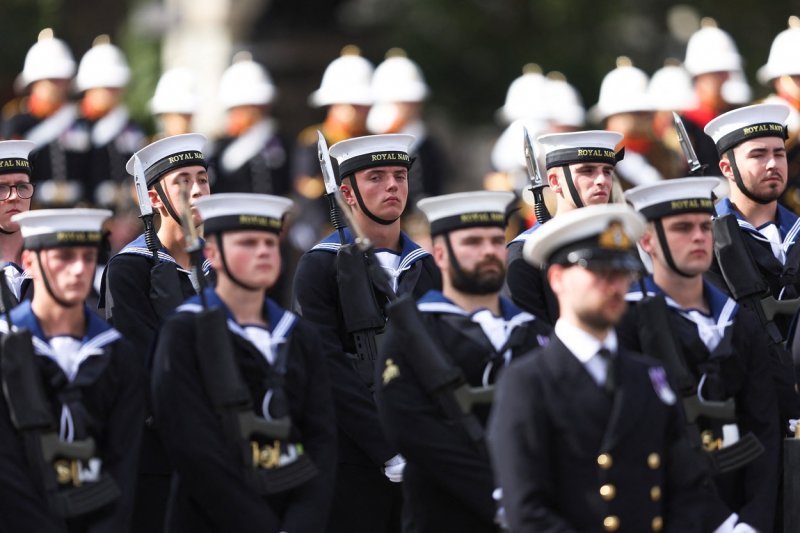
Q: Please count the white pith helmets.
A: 12